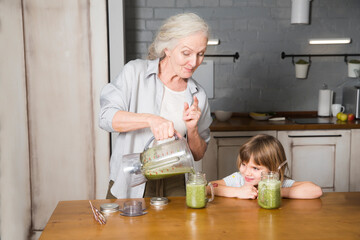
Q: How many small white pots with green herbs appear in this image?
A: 2